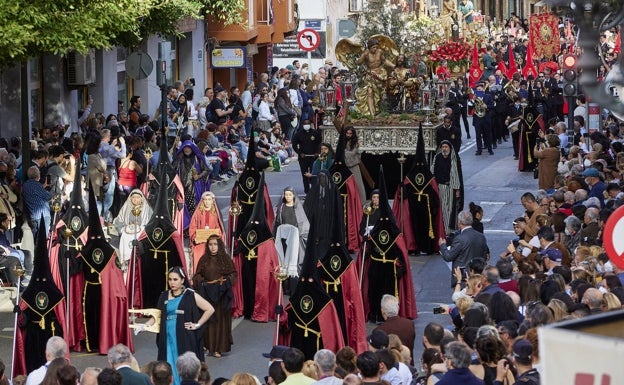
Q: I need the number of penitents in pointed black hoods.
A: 13